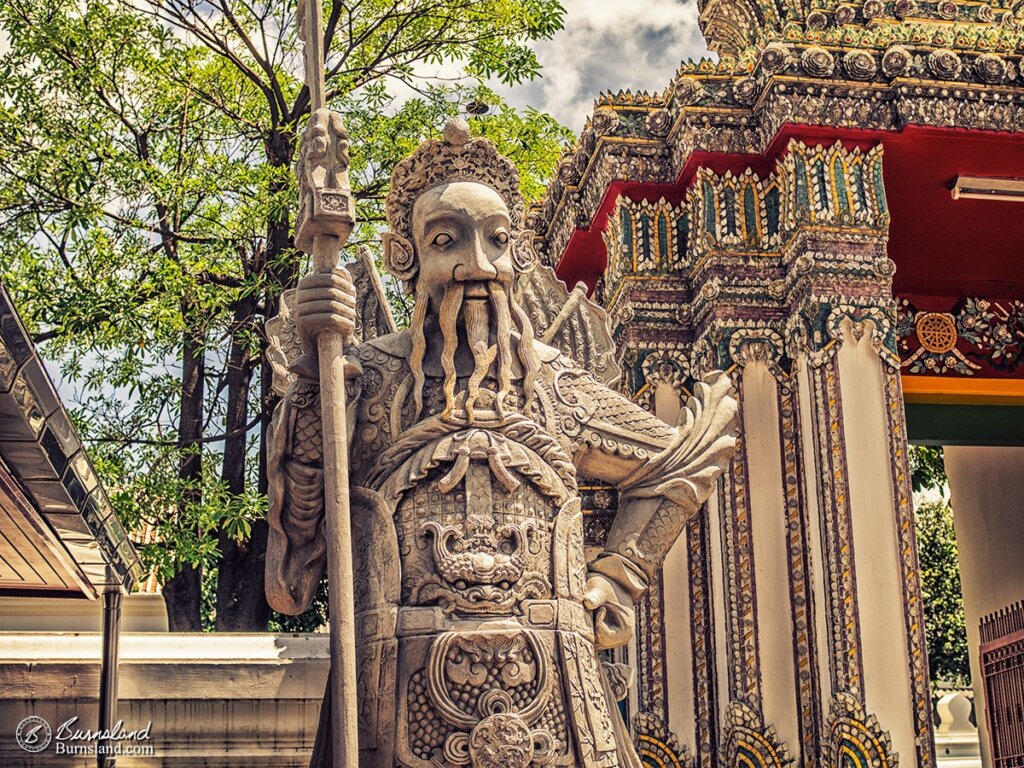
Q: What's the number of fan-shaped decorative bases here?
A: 3